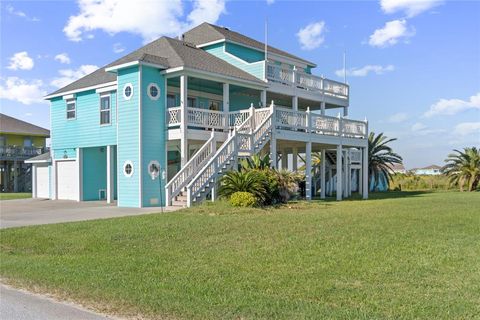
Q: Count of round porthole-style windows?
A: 4